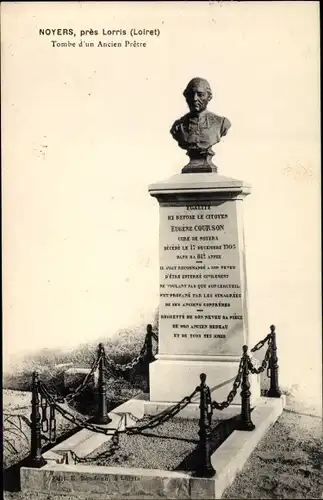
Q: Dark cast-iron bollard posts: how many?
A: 6